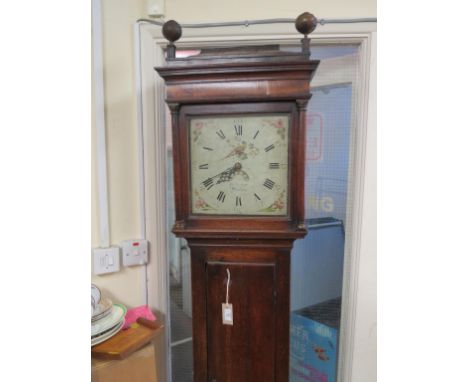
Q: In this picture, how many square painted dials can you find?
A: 1